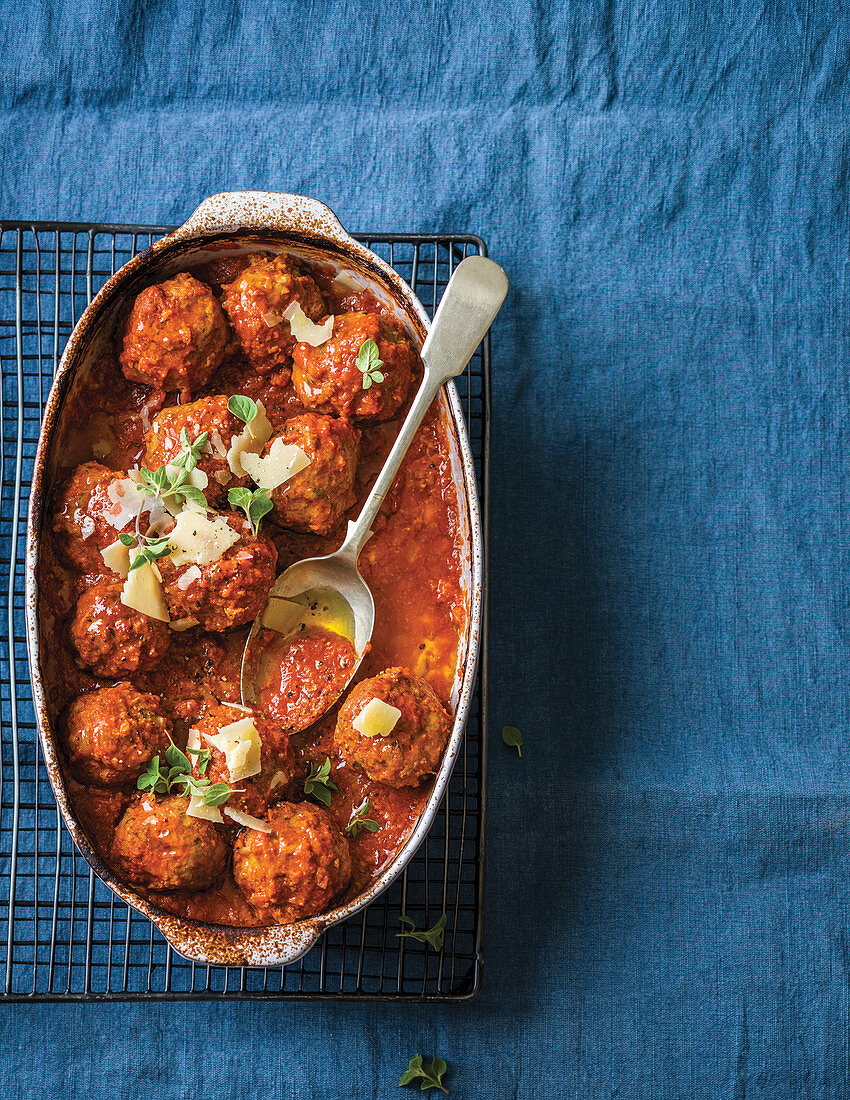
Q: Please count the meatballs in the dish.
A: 13